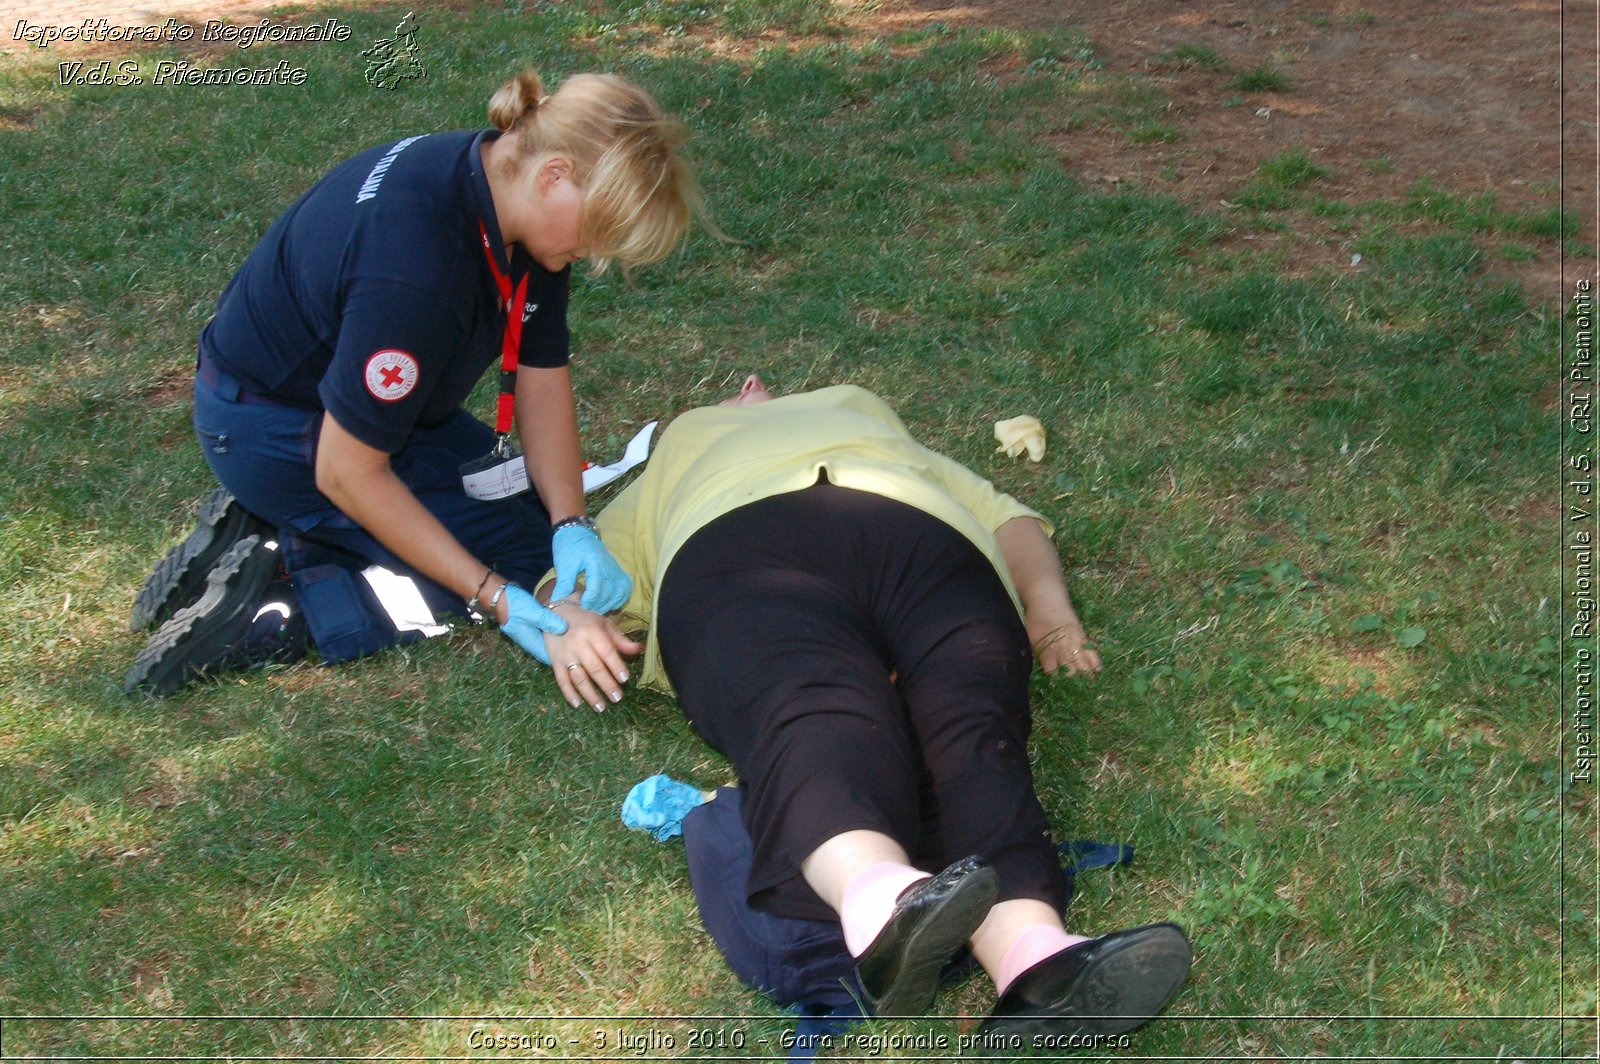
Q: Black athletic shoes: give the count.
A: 2